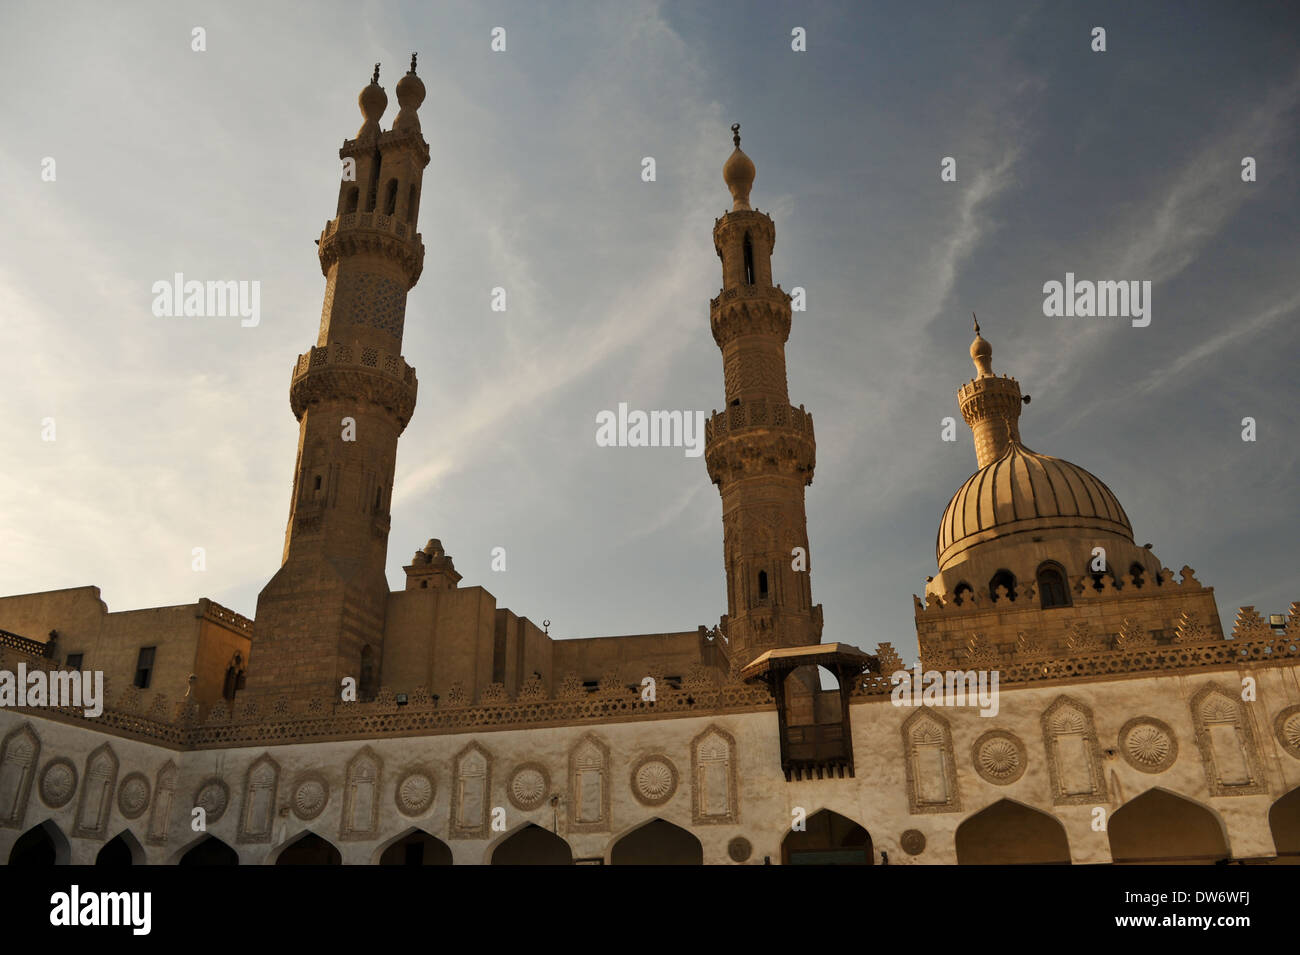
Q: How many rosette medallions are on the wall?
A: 10